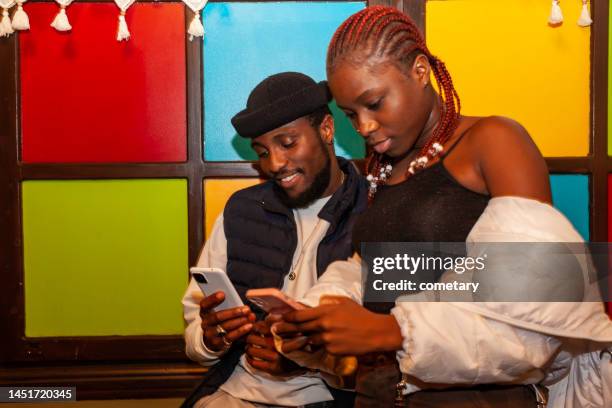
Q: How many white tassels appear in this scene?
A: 7